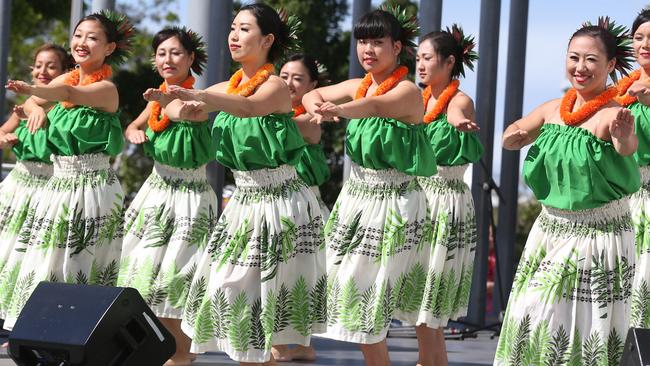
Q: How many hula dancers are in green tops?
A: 9